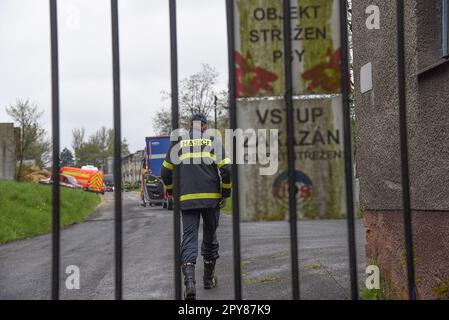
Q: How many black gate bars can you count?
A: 7